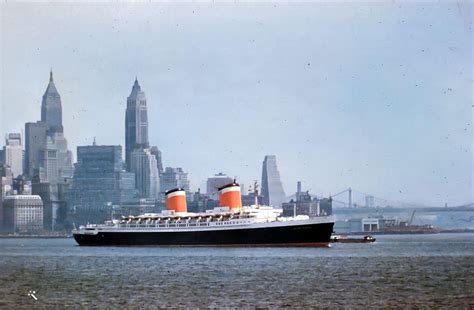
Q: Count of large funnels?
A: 2